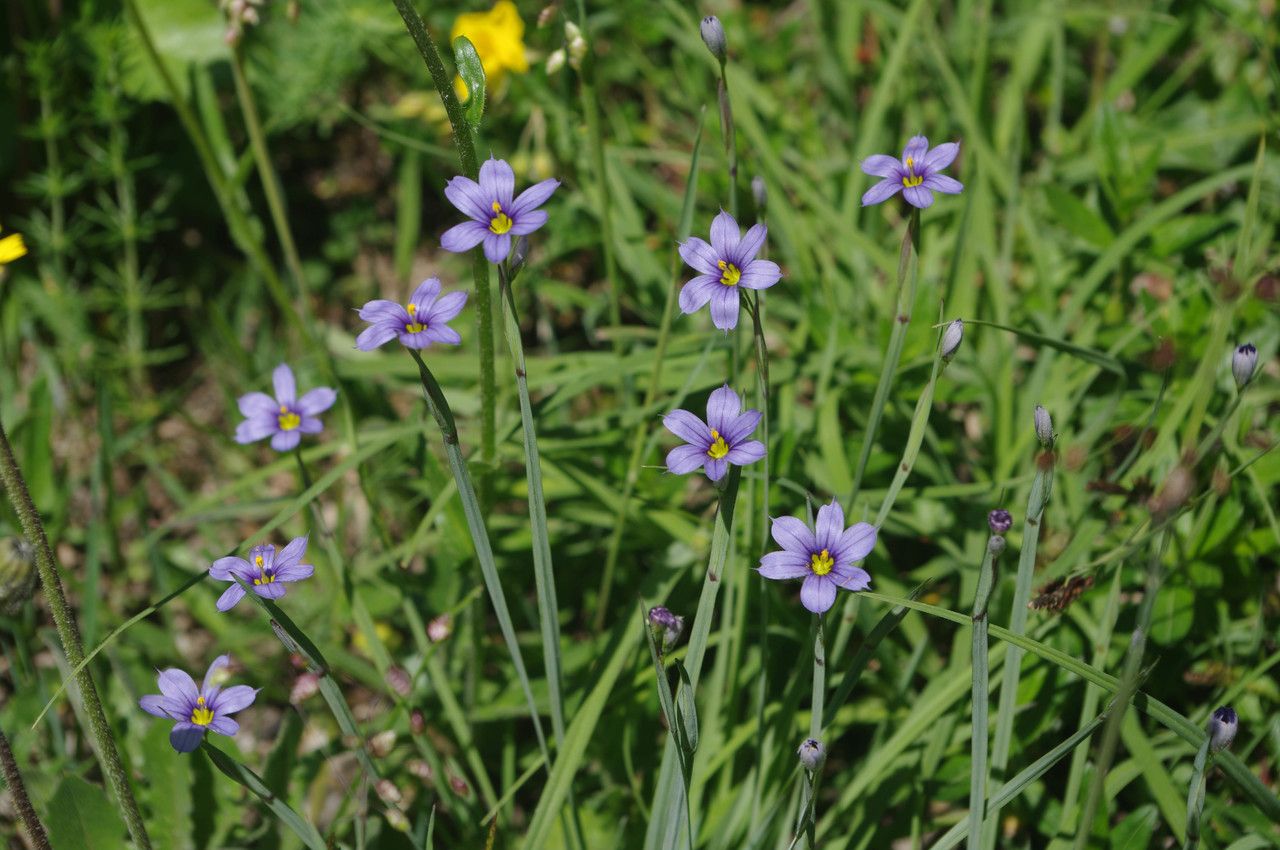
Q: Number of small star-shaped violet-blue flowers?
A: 9